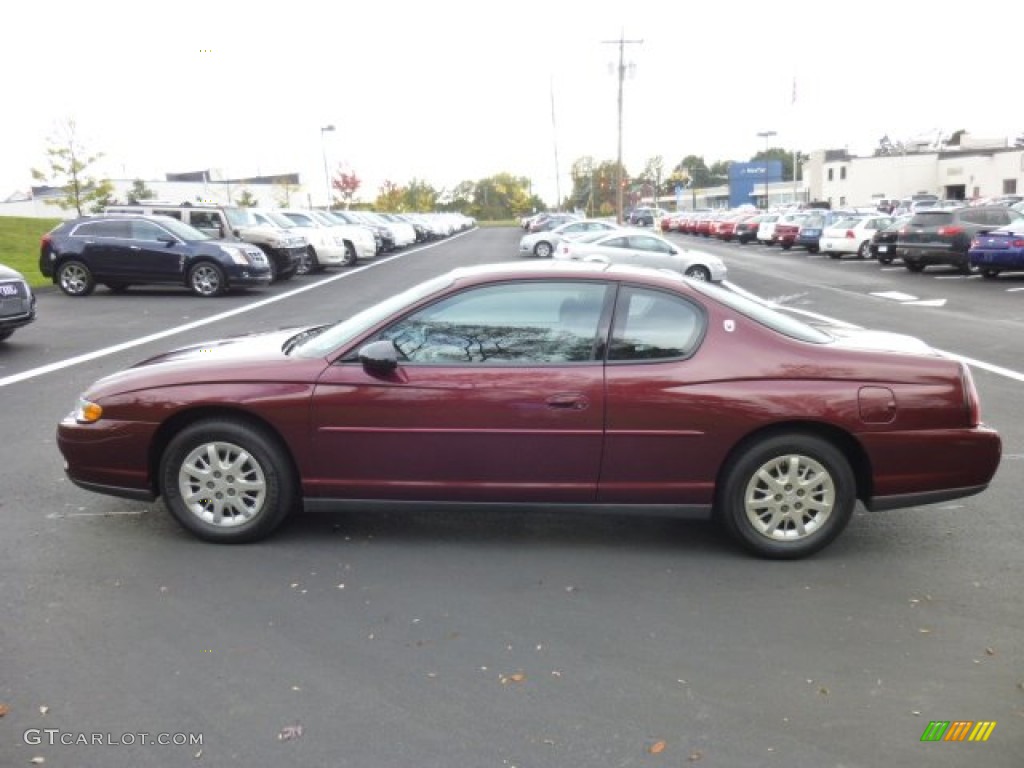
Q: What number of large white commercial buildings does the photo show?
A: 2